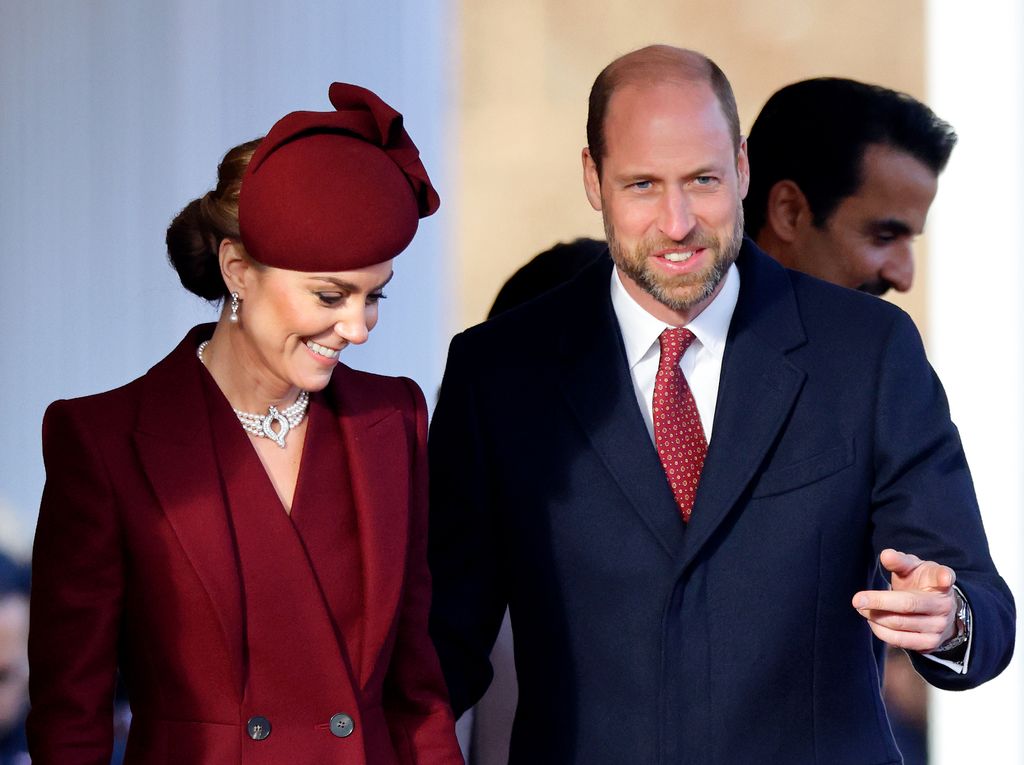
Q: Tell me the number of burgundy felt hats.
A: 1